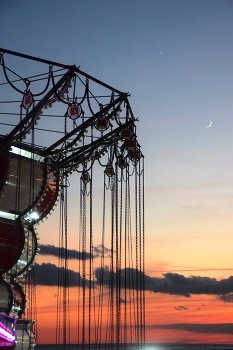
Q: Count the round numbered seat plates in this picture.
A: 9